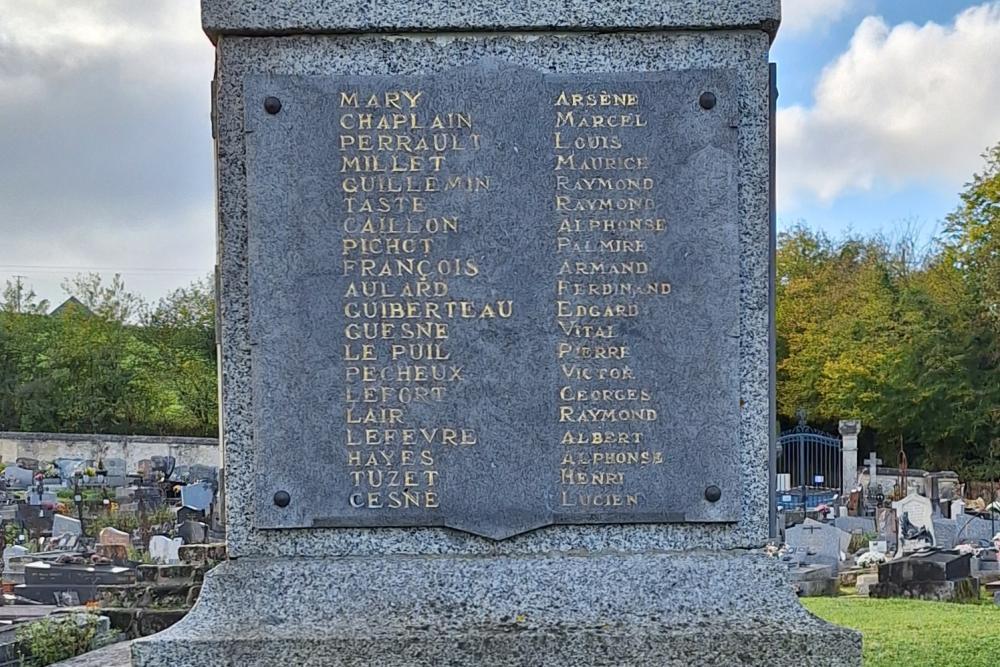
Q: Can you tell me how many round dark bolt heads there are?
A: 4